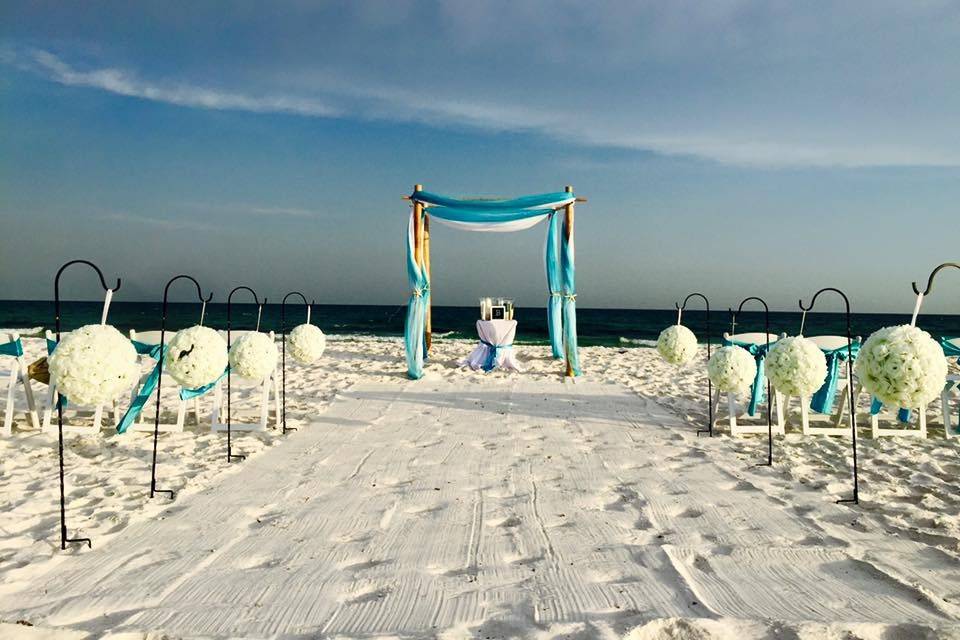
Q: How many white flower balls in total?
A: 8